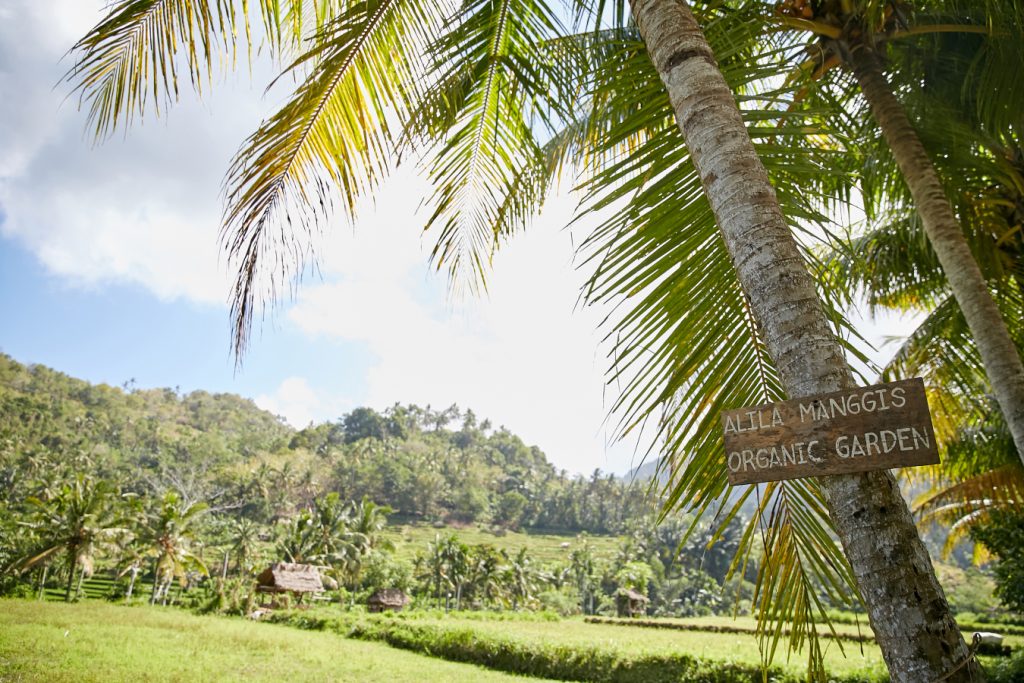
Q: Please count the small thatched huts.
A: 3